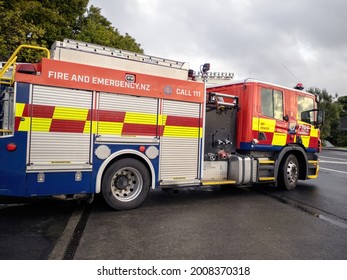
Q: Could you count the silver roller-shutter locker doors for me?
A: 3